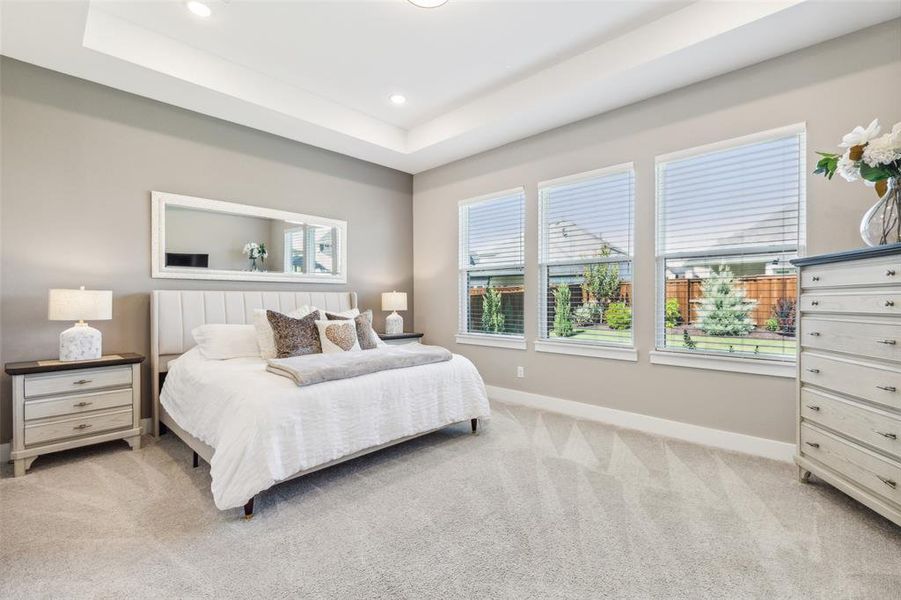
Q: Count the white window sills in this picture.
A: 3